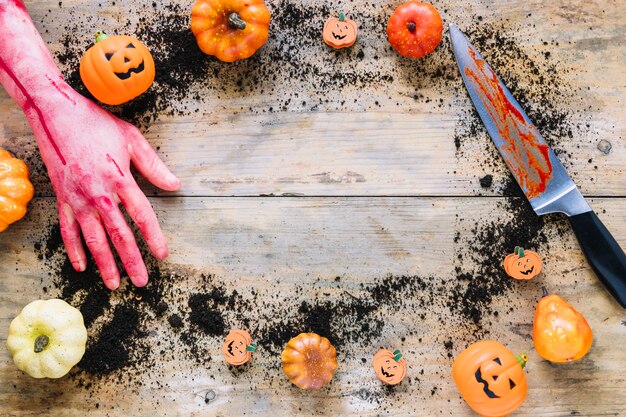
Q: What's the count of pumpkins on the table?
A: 12